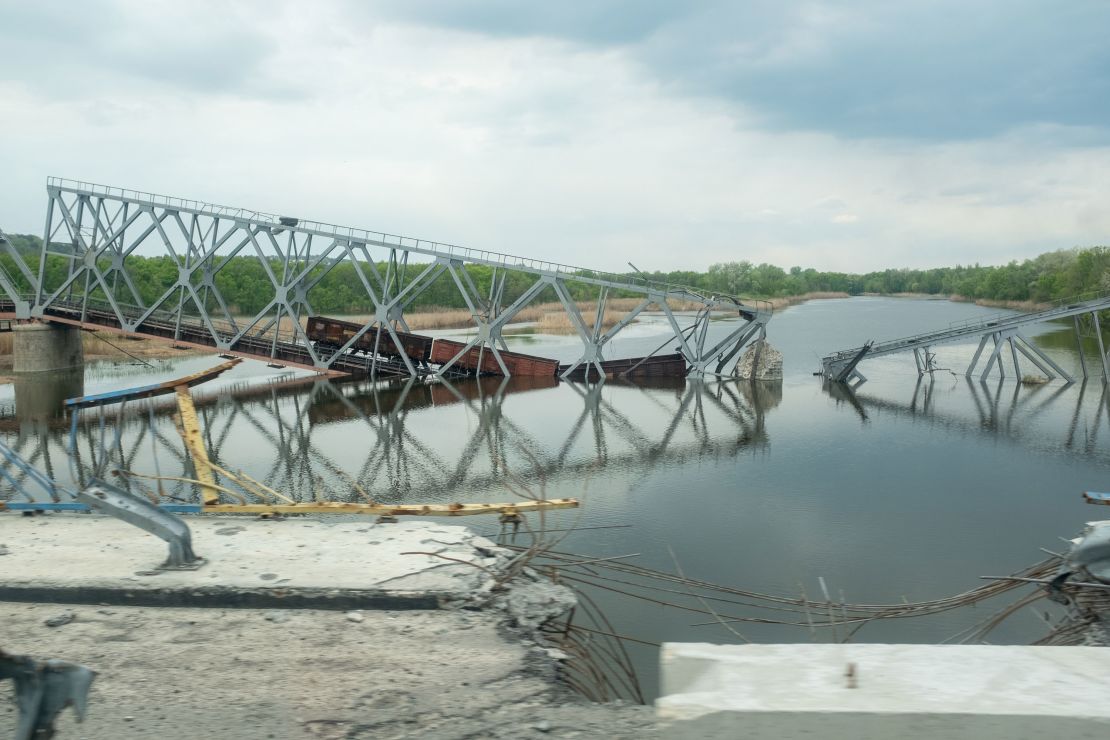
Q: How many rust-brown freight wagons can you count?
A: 3